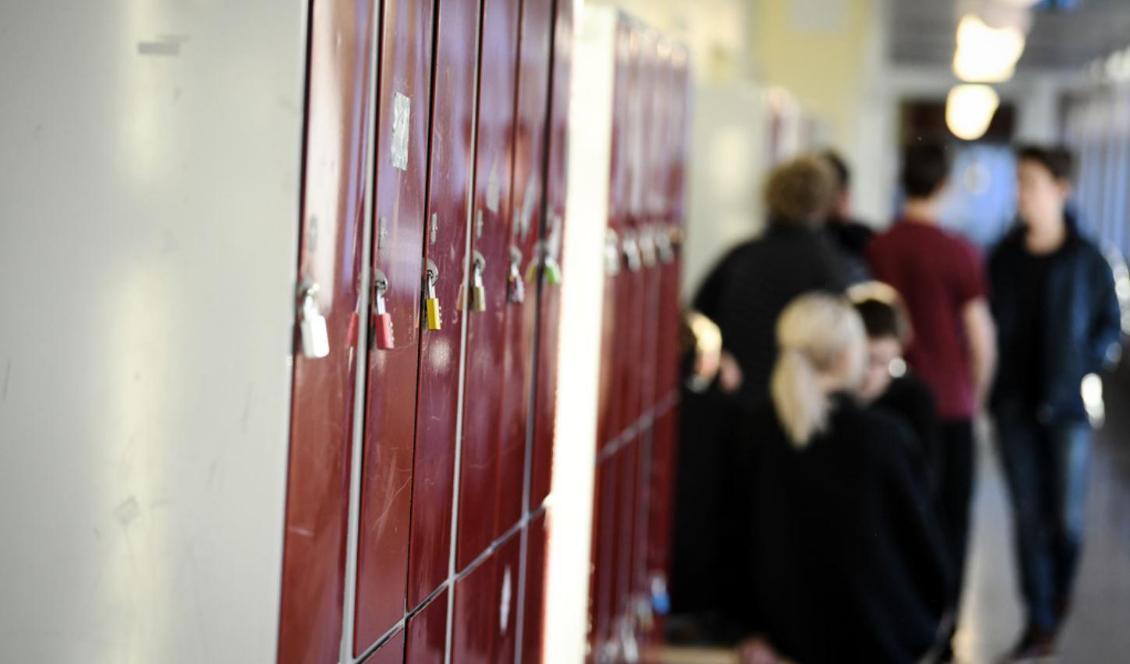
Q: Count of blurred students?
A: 7